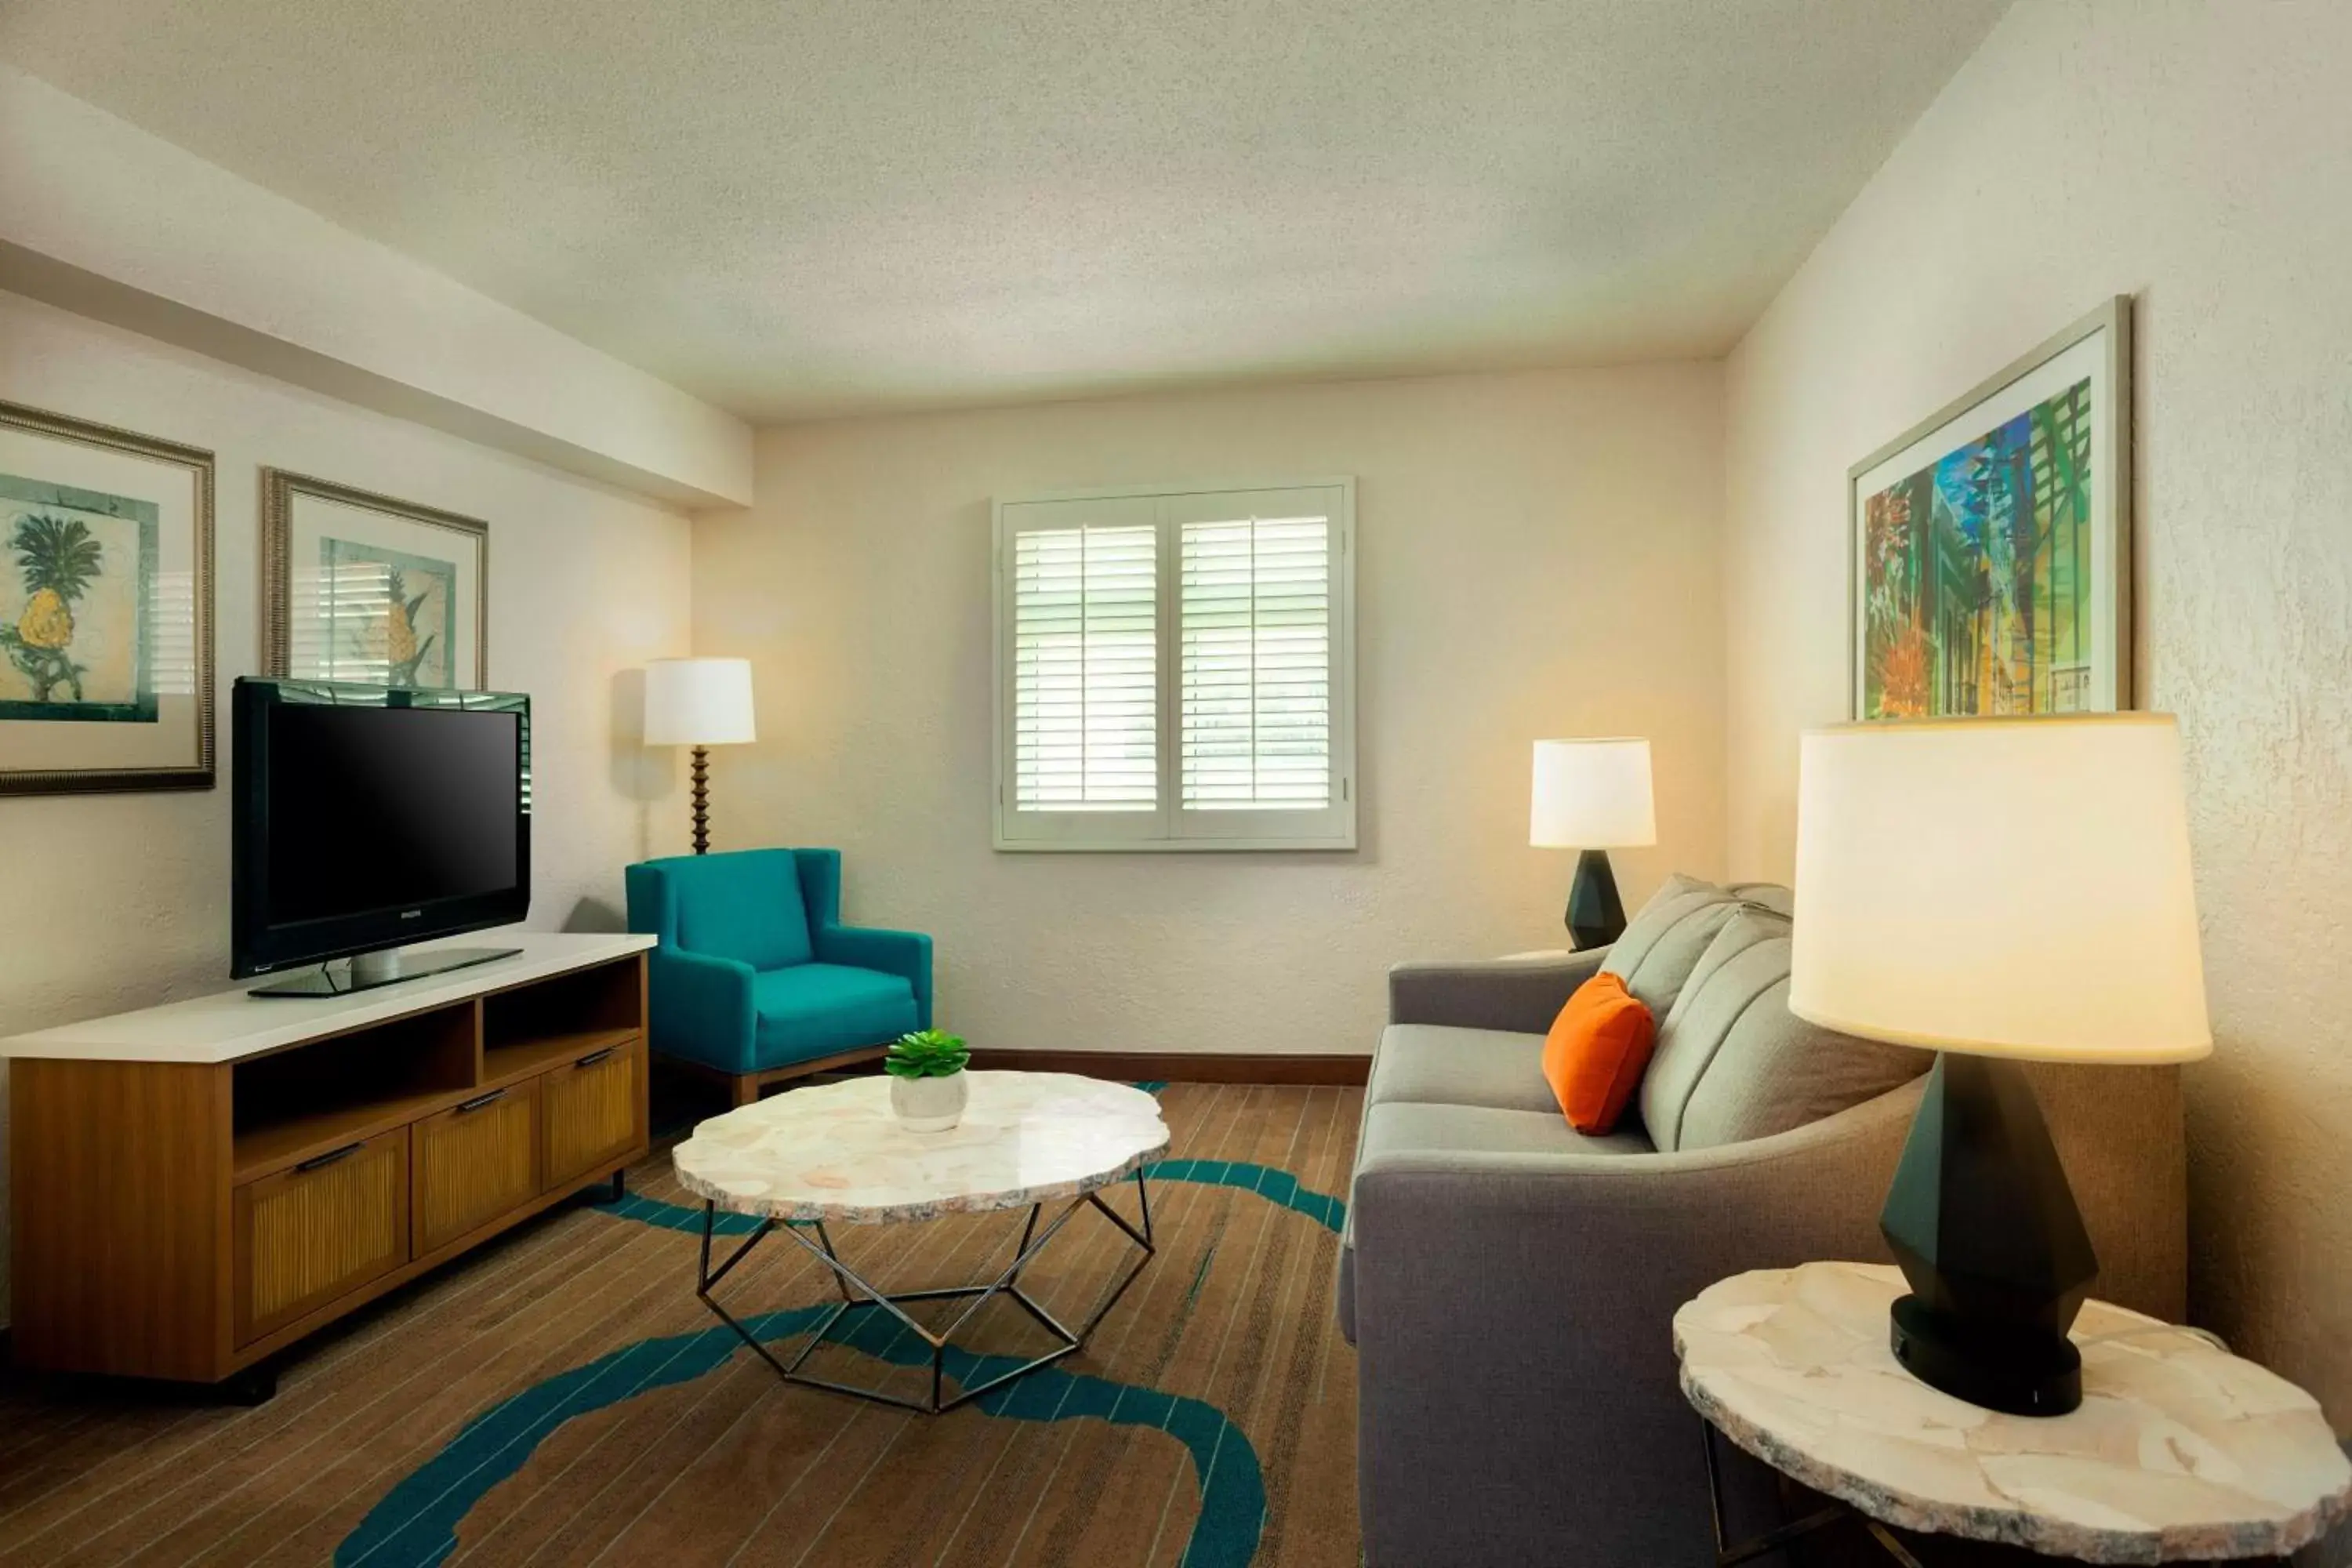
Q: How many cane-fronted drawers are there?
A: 3